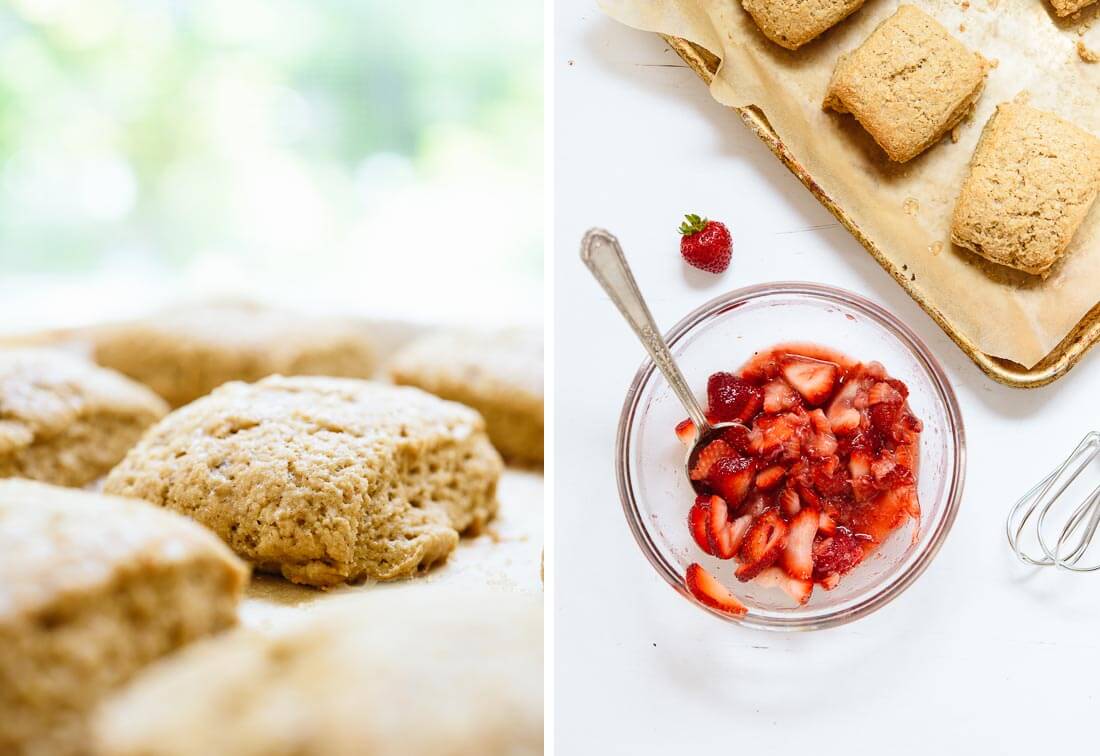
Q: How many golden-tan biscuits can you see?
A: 10